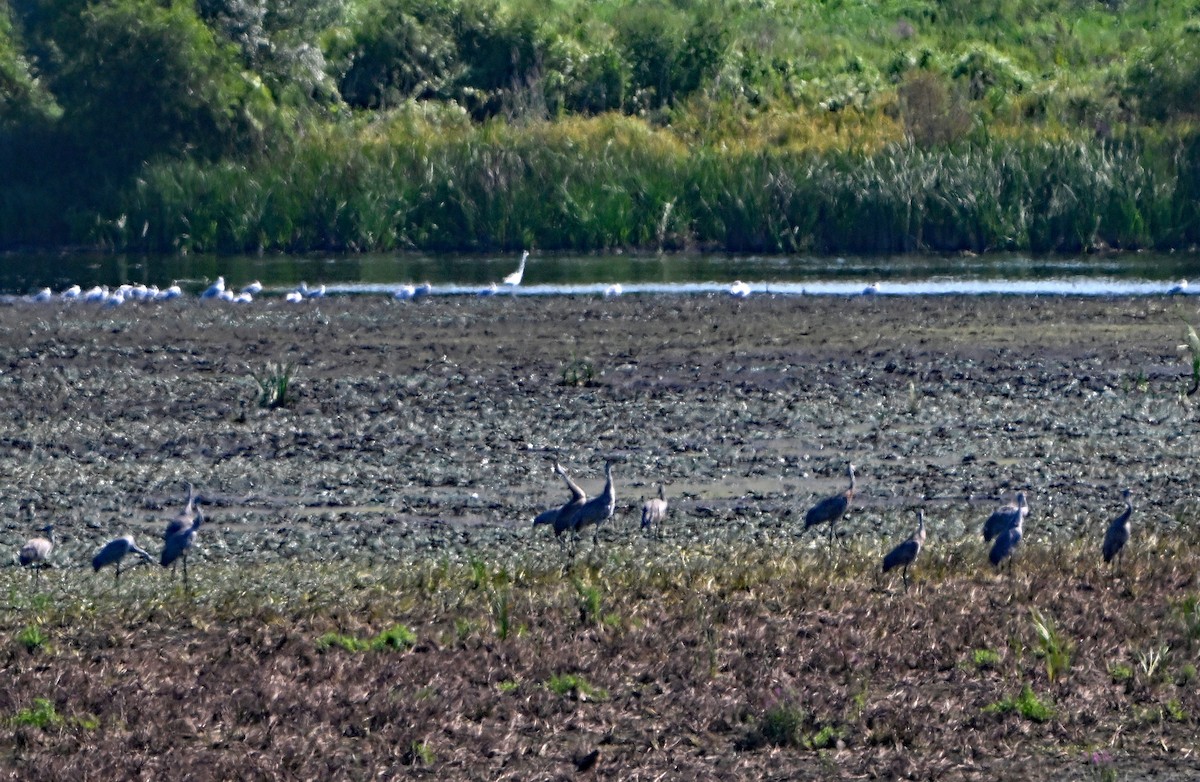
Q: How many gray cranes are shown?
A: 13